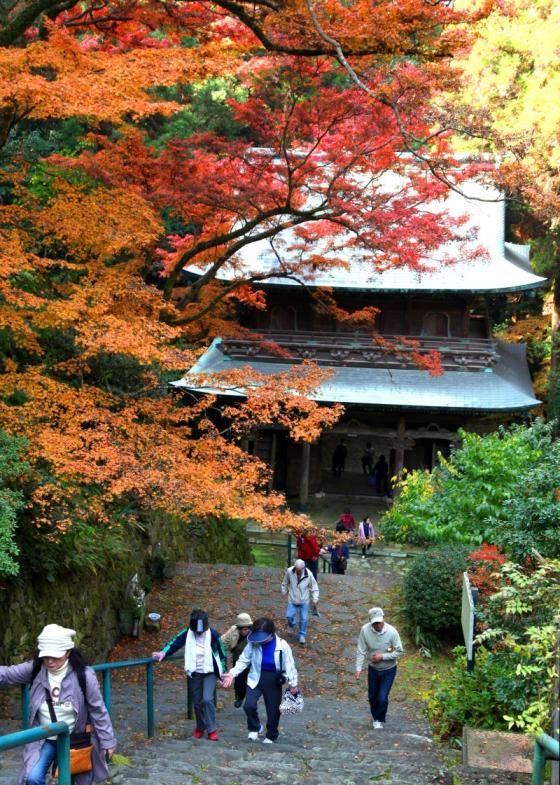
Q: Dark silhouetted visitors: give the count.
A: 3